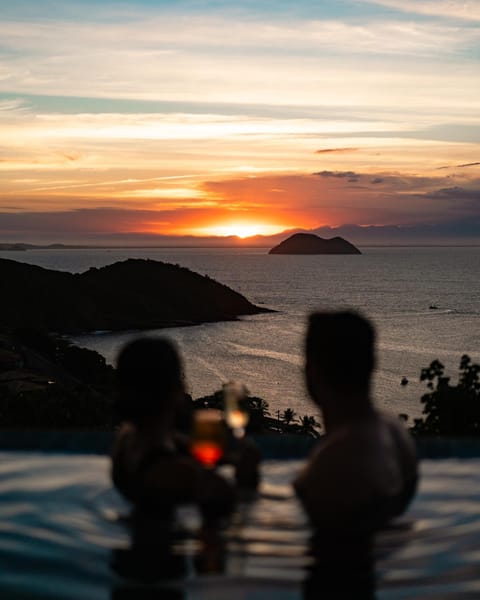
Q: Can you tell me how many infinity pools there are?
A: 1